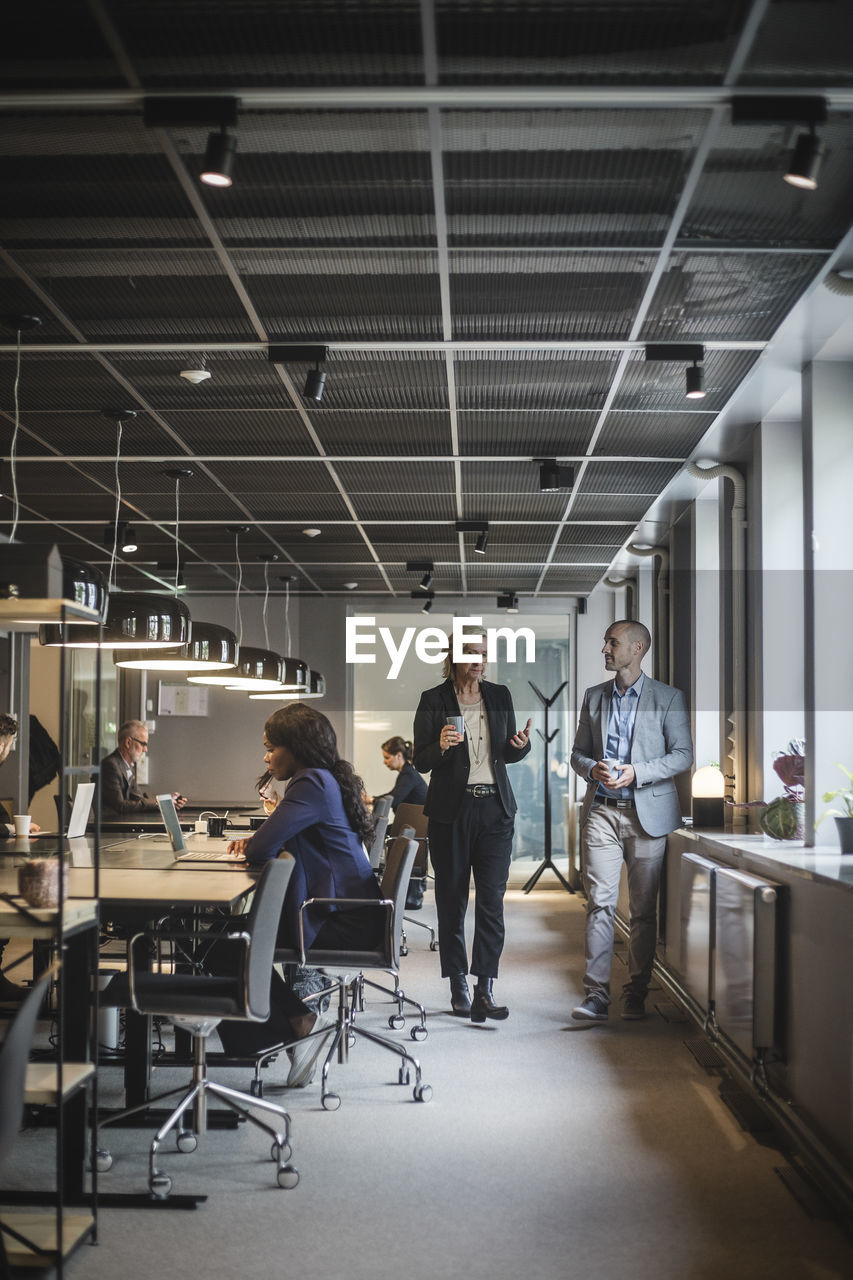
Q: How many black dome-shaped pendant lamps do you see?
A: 6